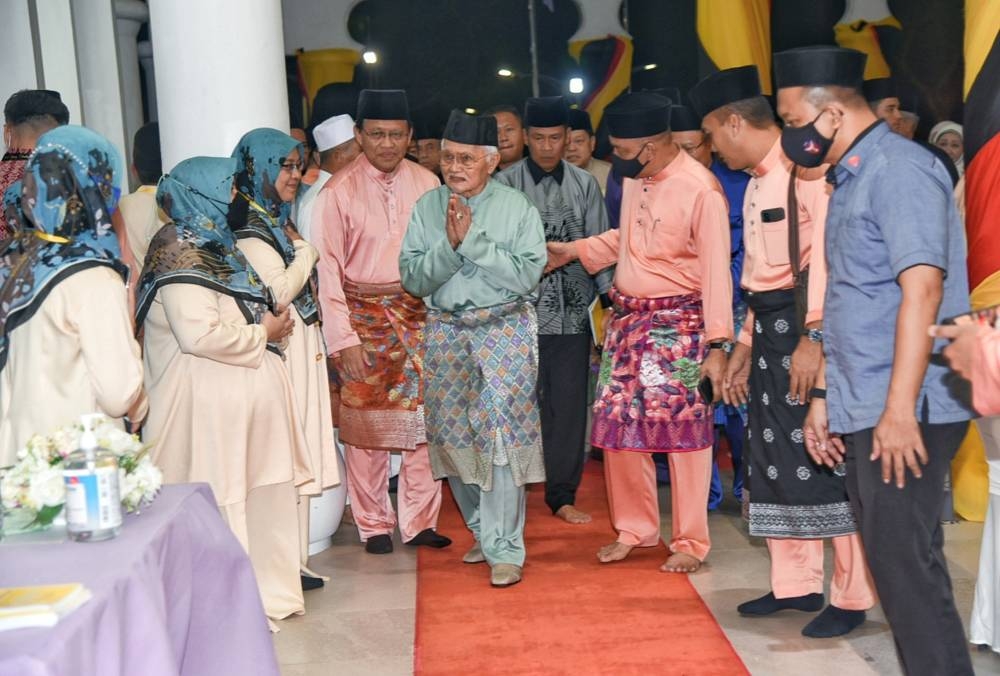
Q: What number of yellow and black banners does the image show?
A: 5